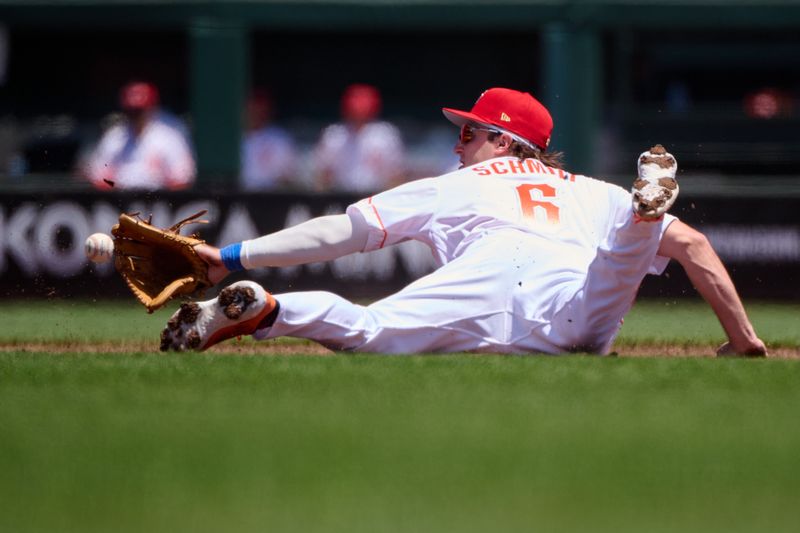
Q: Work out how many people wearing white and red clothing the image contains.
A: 4